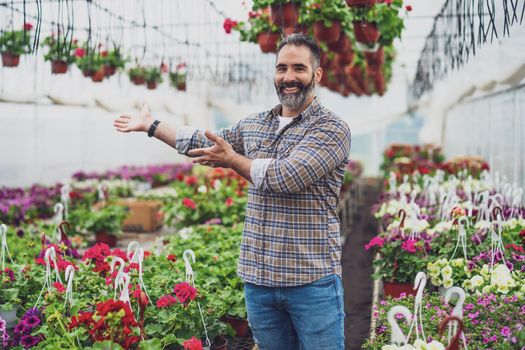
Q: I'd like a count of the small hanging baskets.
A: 8